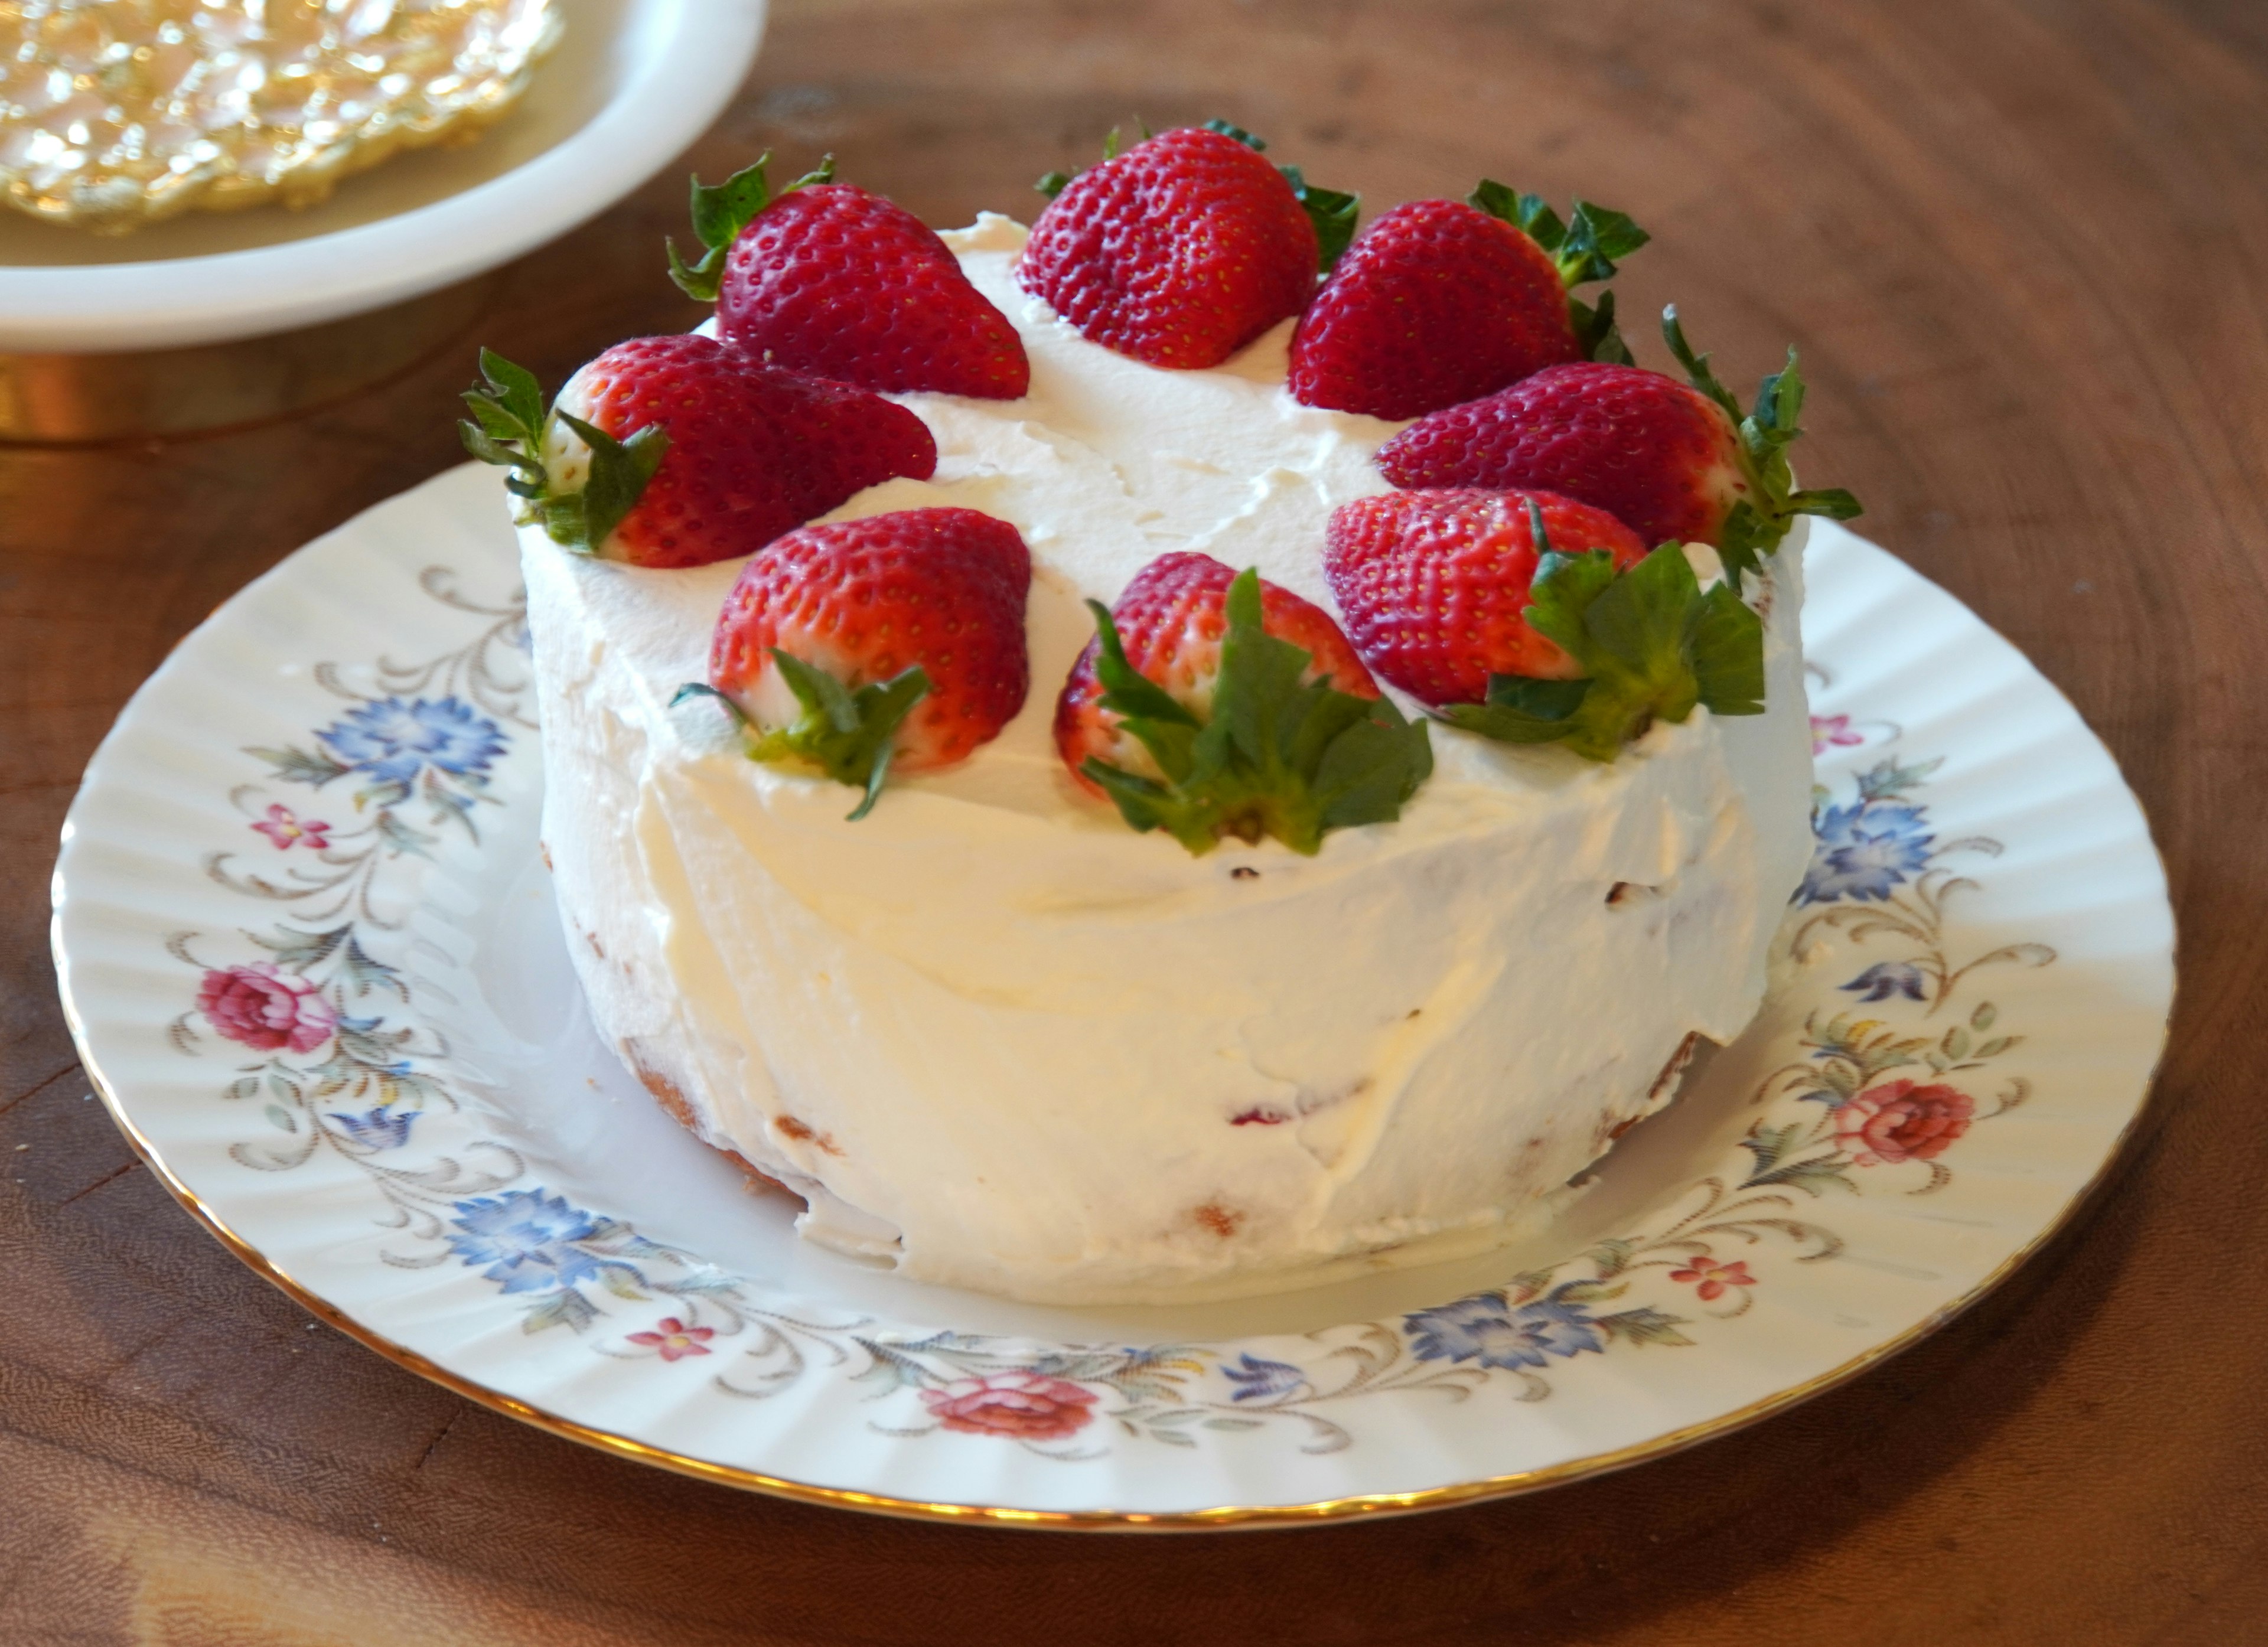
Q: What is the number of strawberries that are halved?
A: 8